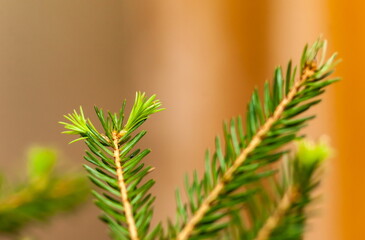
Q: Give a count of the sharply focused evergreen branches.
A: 2